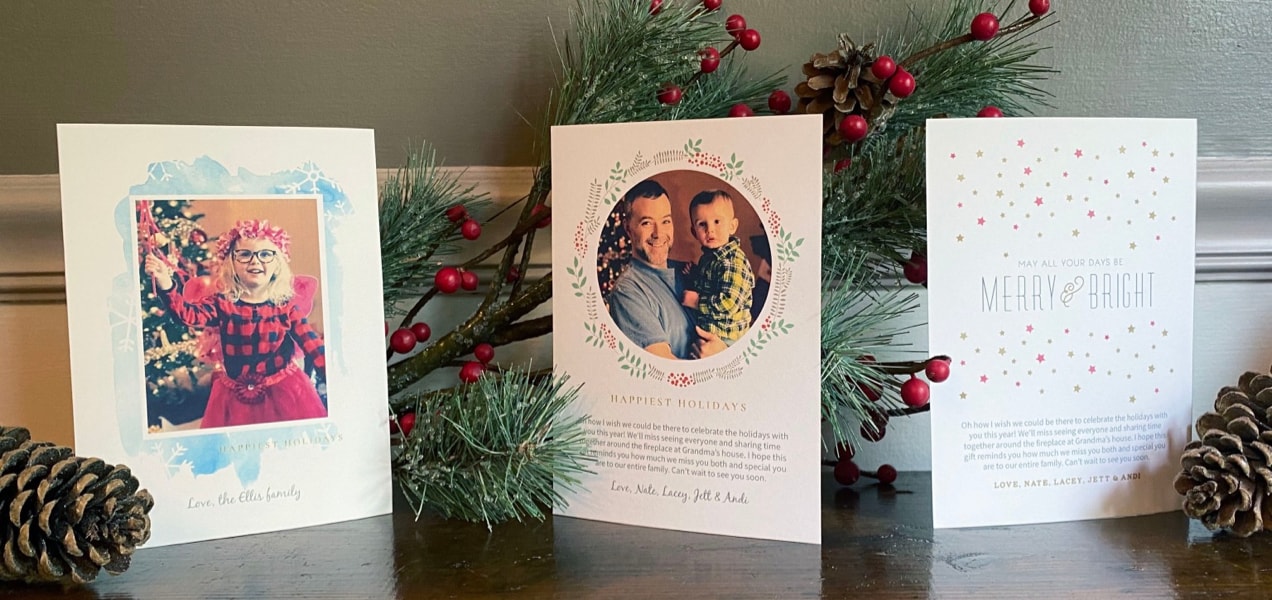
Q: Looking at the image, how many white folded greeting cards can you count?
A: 3